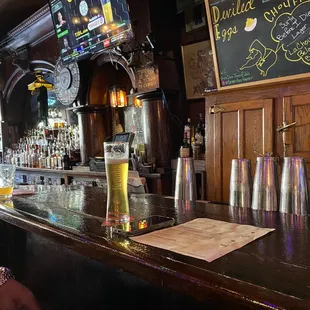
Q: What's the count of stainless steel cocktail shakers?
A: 4